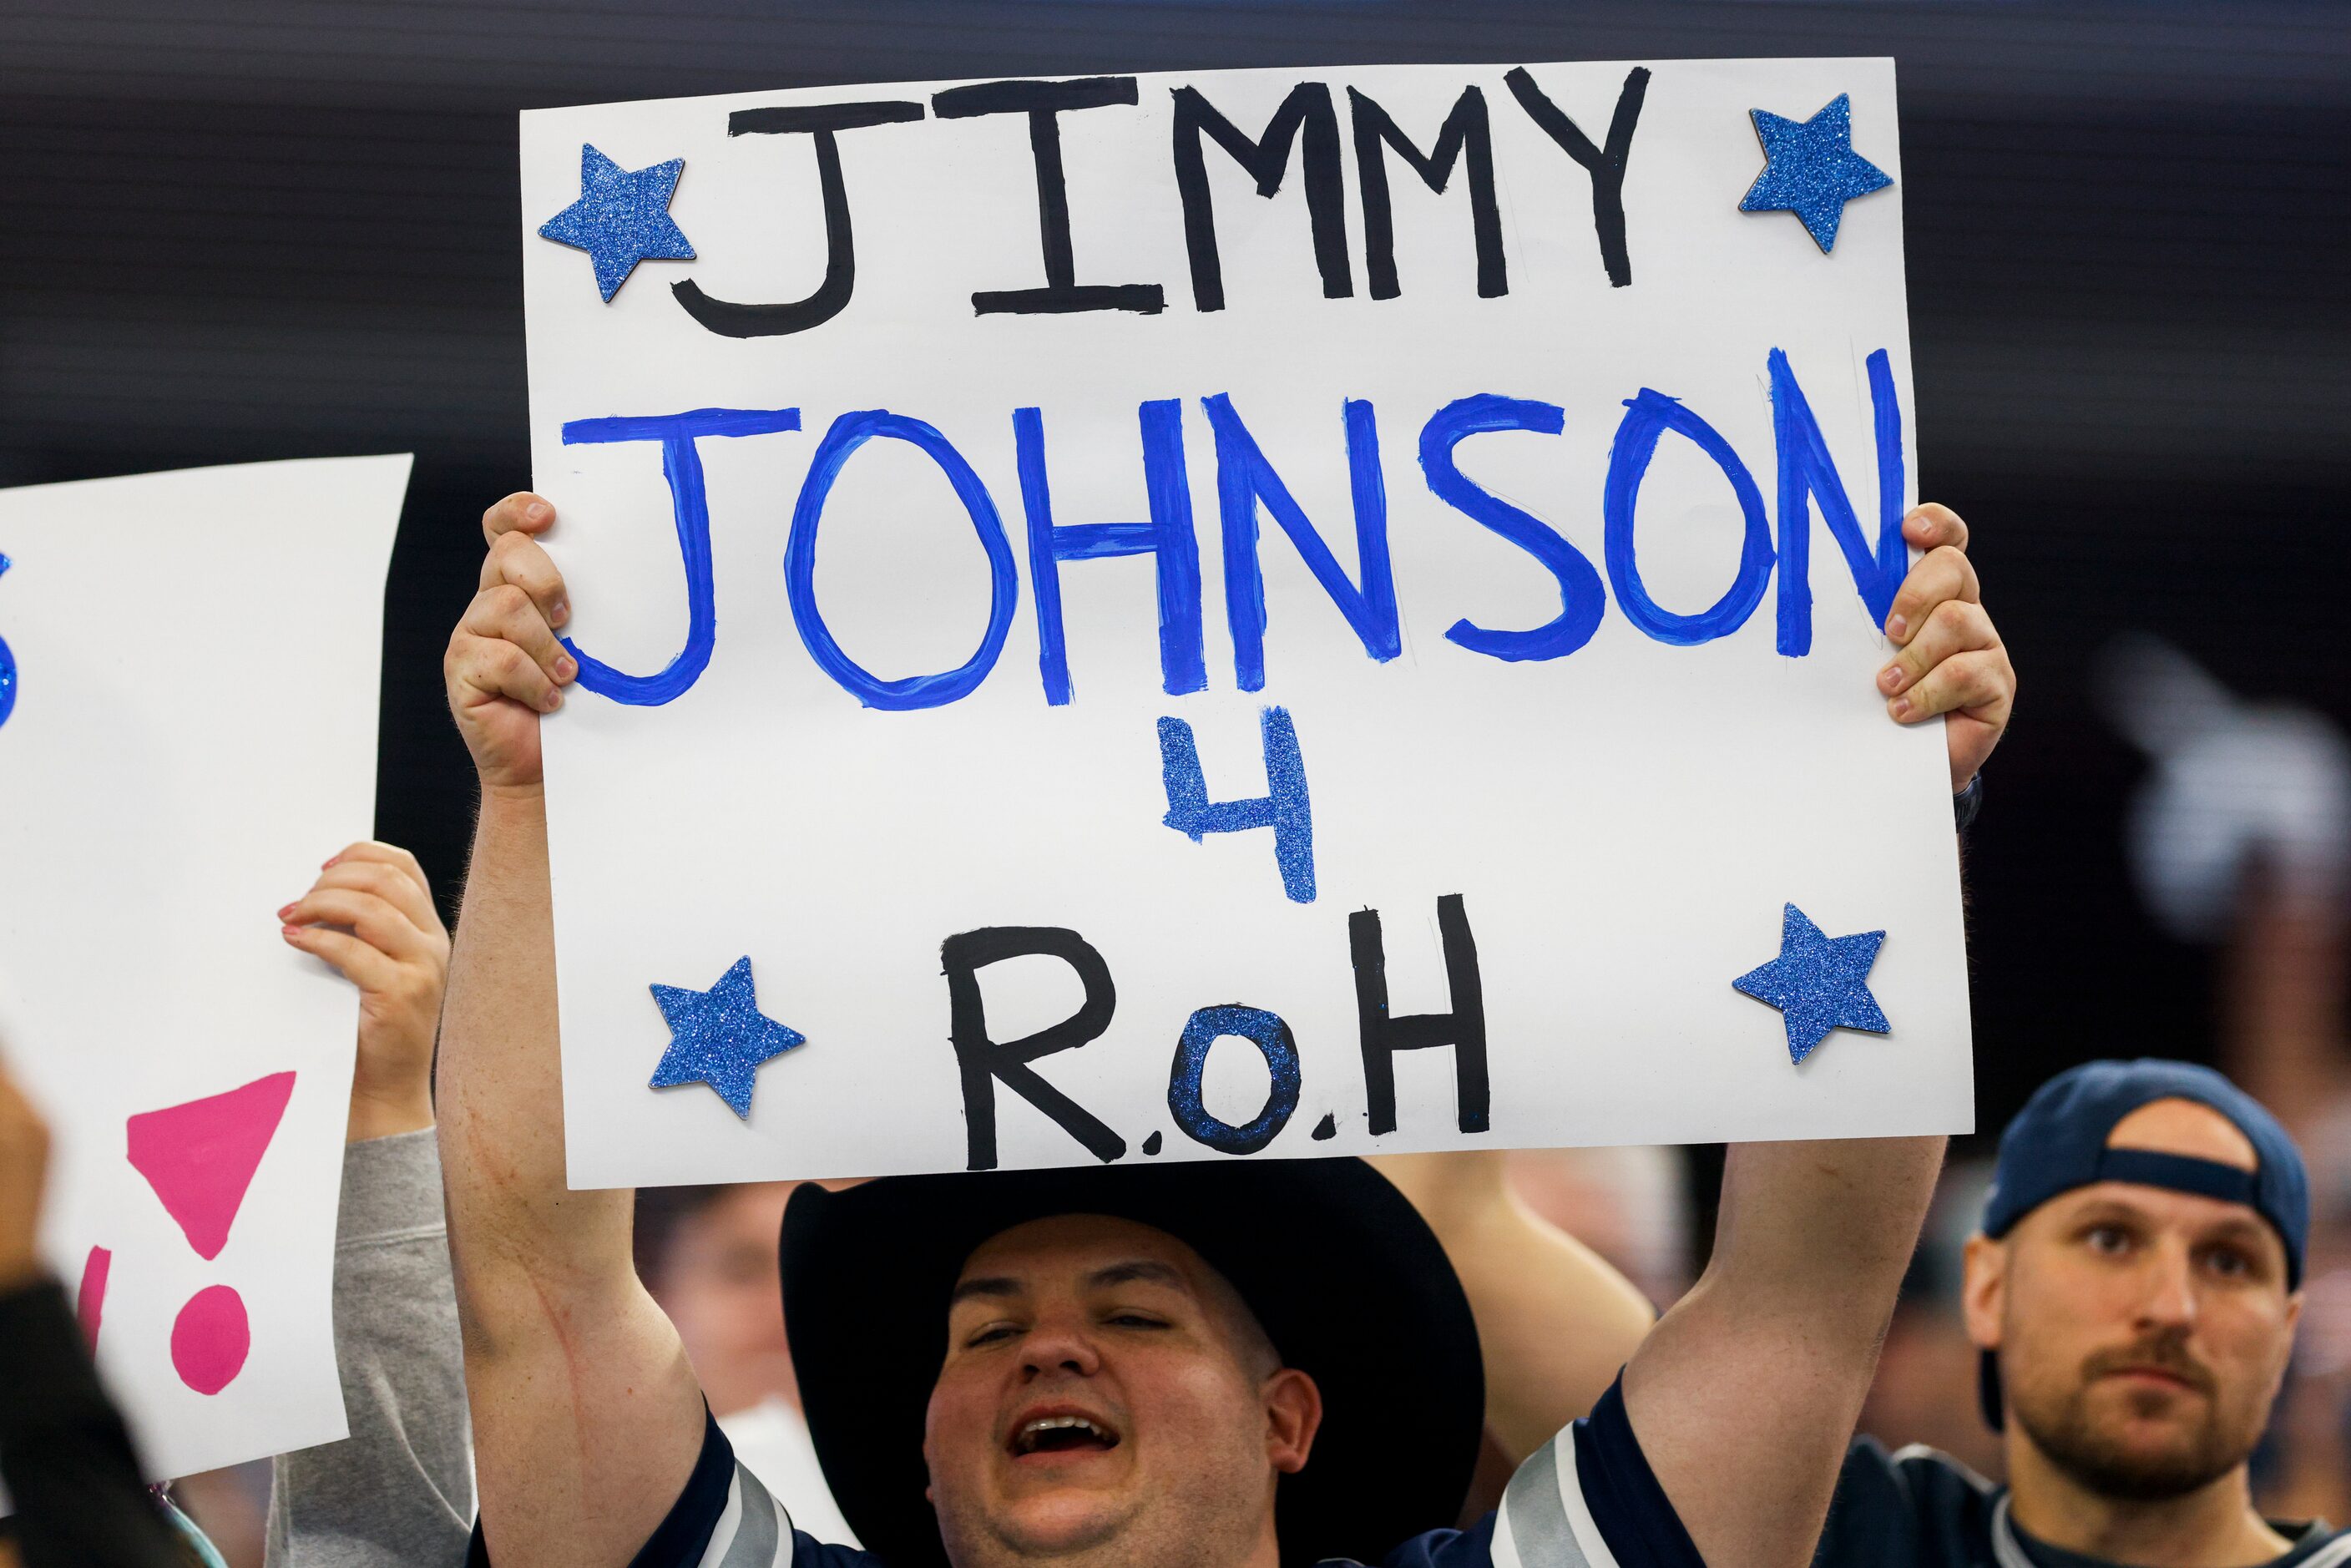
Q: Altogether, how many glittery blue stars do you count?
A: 4